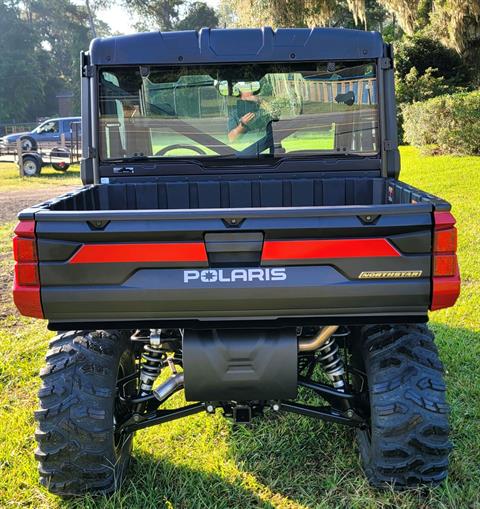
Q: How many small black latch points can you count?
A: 3